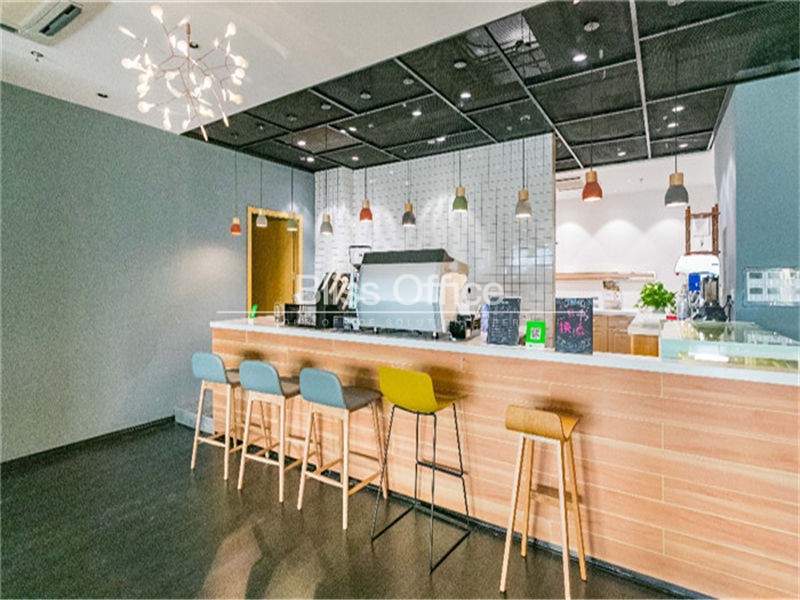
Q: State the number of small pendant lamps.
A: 10